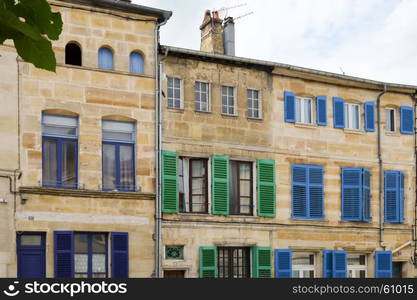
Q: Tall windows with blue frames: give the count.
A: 2